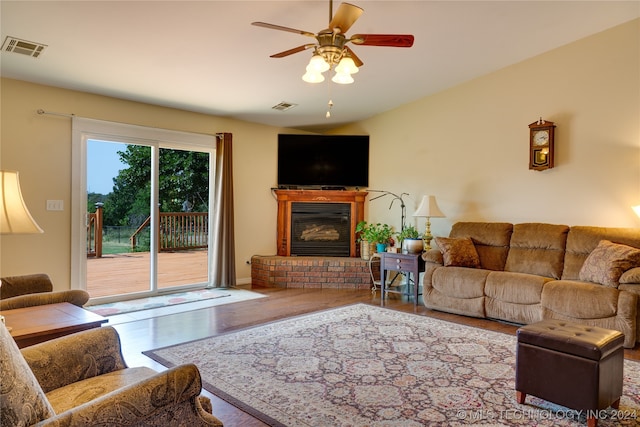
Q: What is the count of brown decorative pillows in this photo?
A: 2